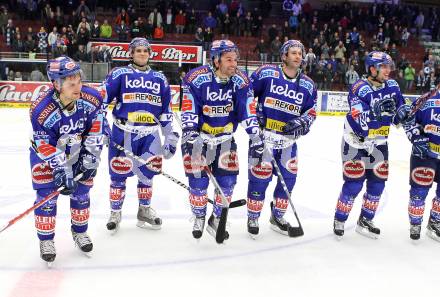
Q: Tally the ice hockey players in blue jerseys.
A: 6